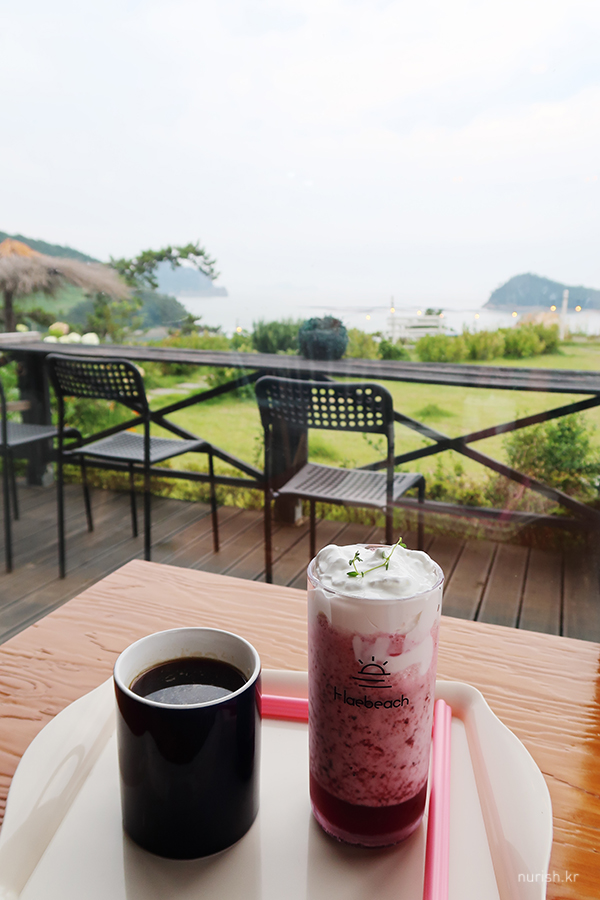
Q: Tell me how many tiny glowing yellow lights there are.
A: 9